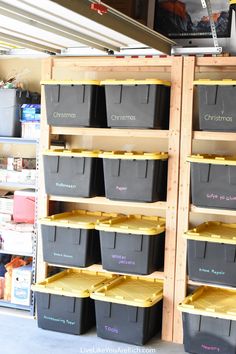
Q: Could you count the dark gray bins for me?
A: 12